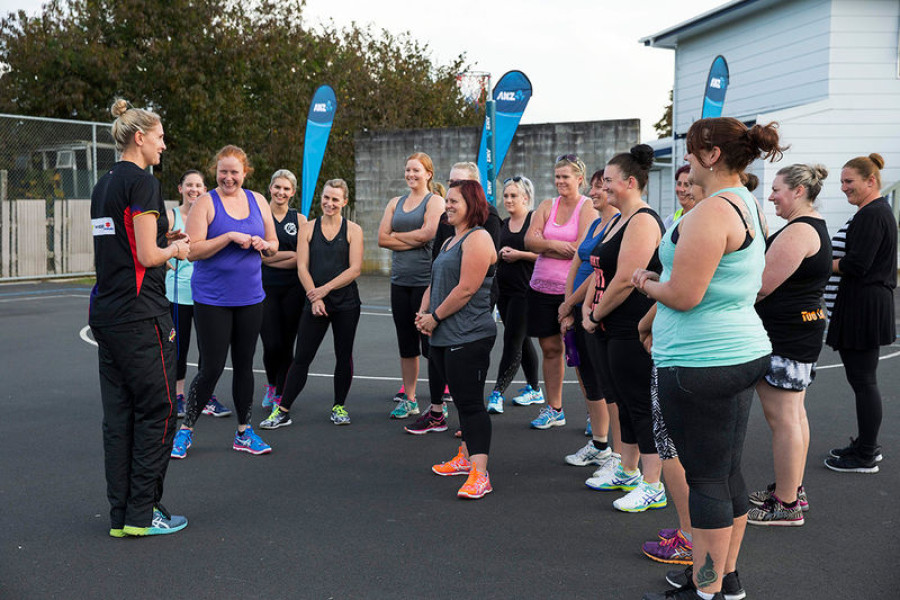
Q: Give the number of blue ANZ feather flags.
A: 3